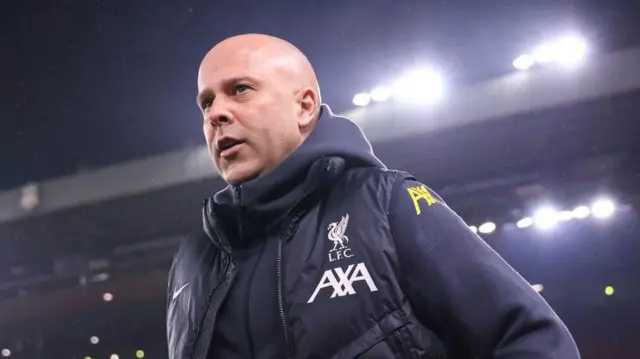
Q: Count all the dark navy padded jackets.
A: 1